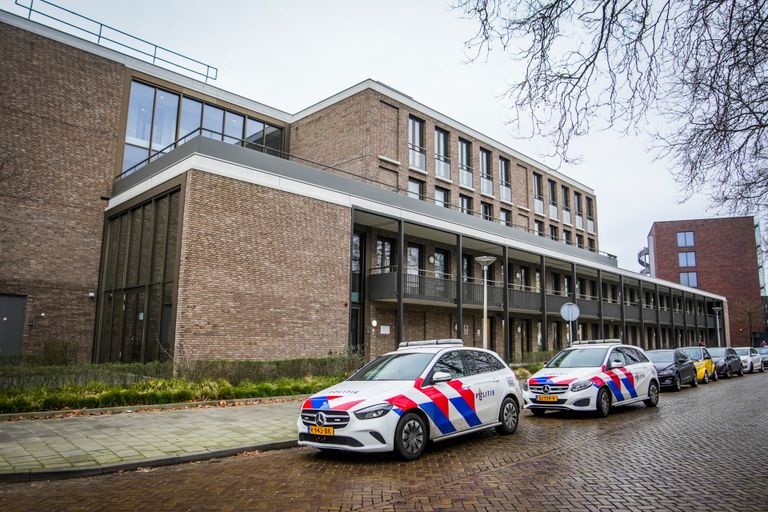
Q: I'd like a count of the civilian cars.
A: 5